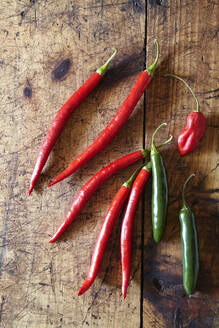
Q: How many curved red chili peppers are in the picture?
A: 5